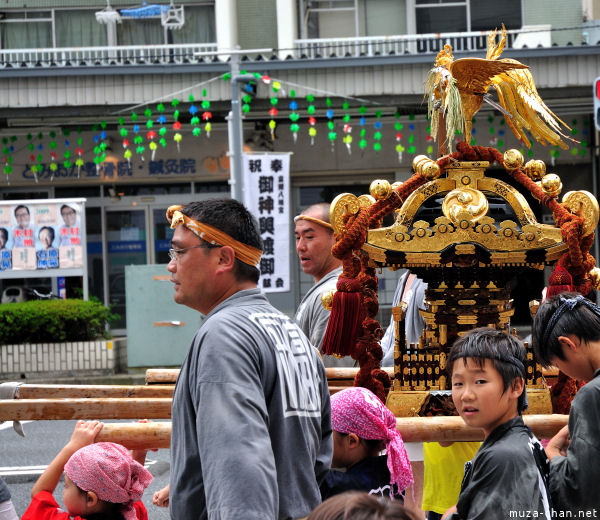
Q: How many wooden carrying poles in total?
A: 4